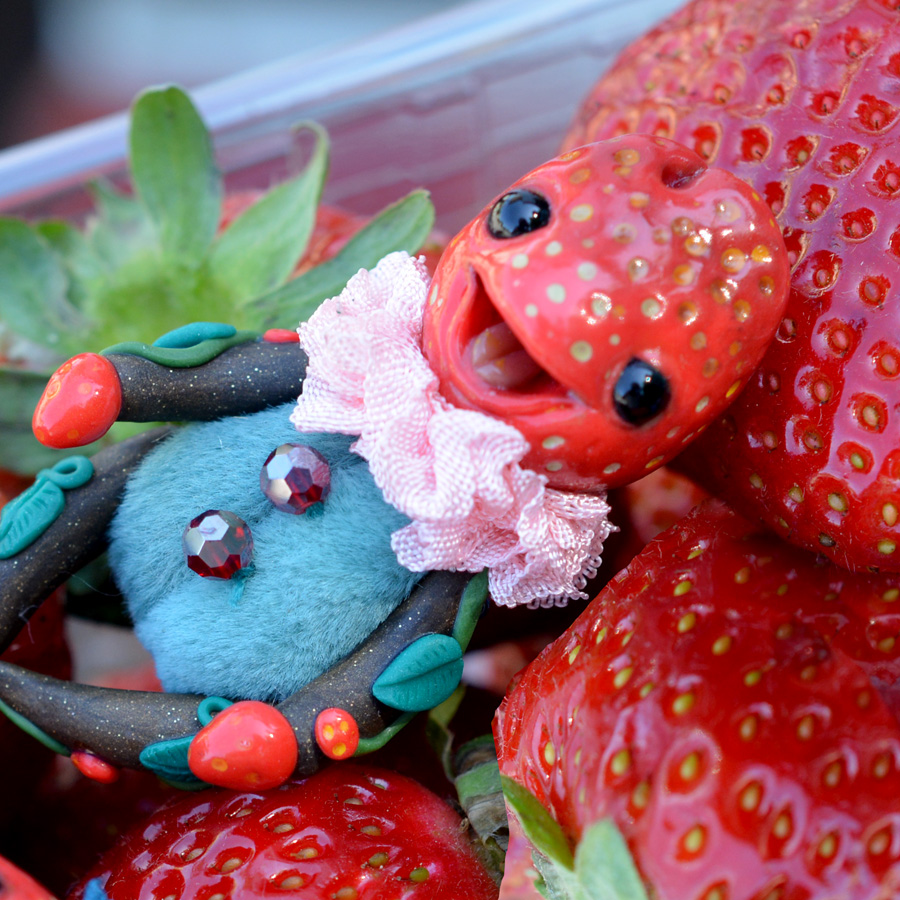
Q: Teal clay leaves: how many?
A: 4